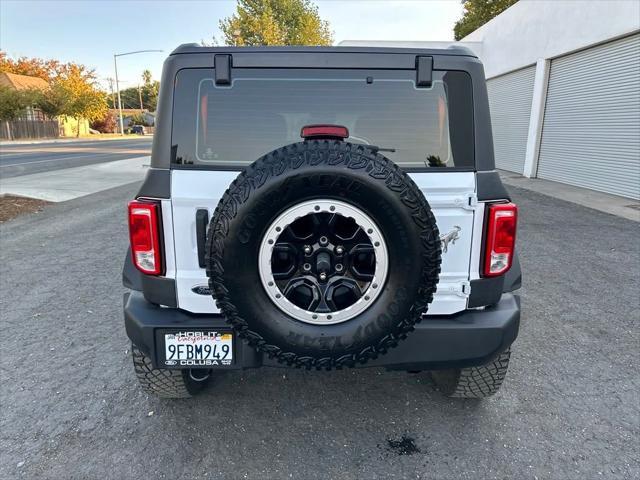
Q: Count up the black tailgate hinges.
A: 2